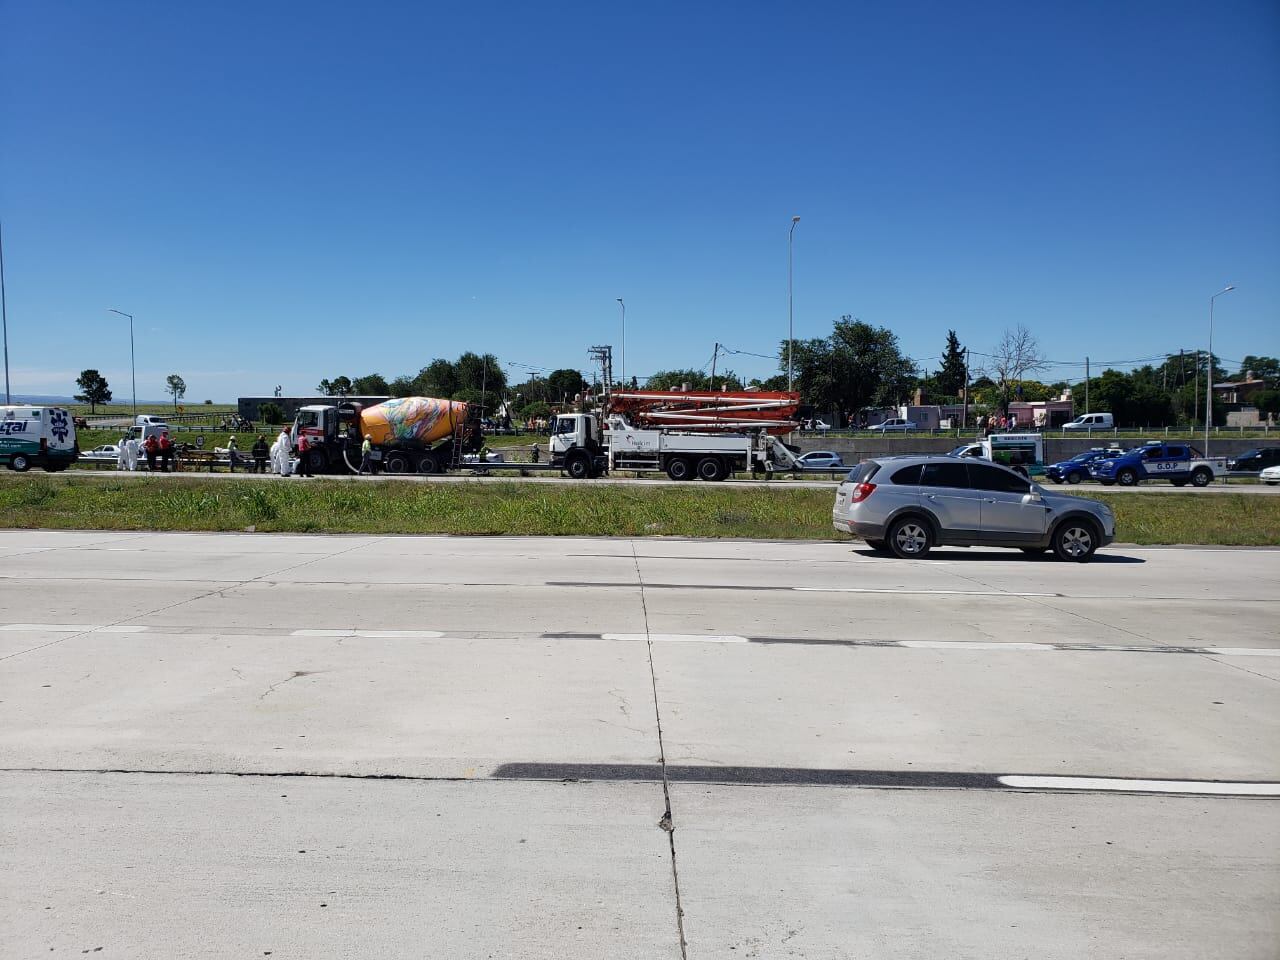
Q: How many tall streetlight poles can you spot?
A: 5